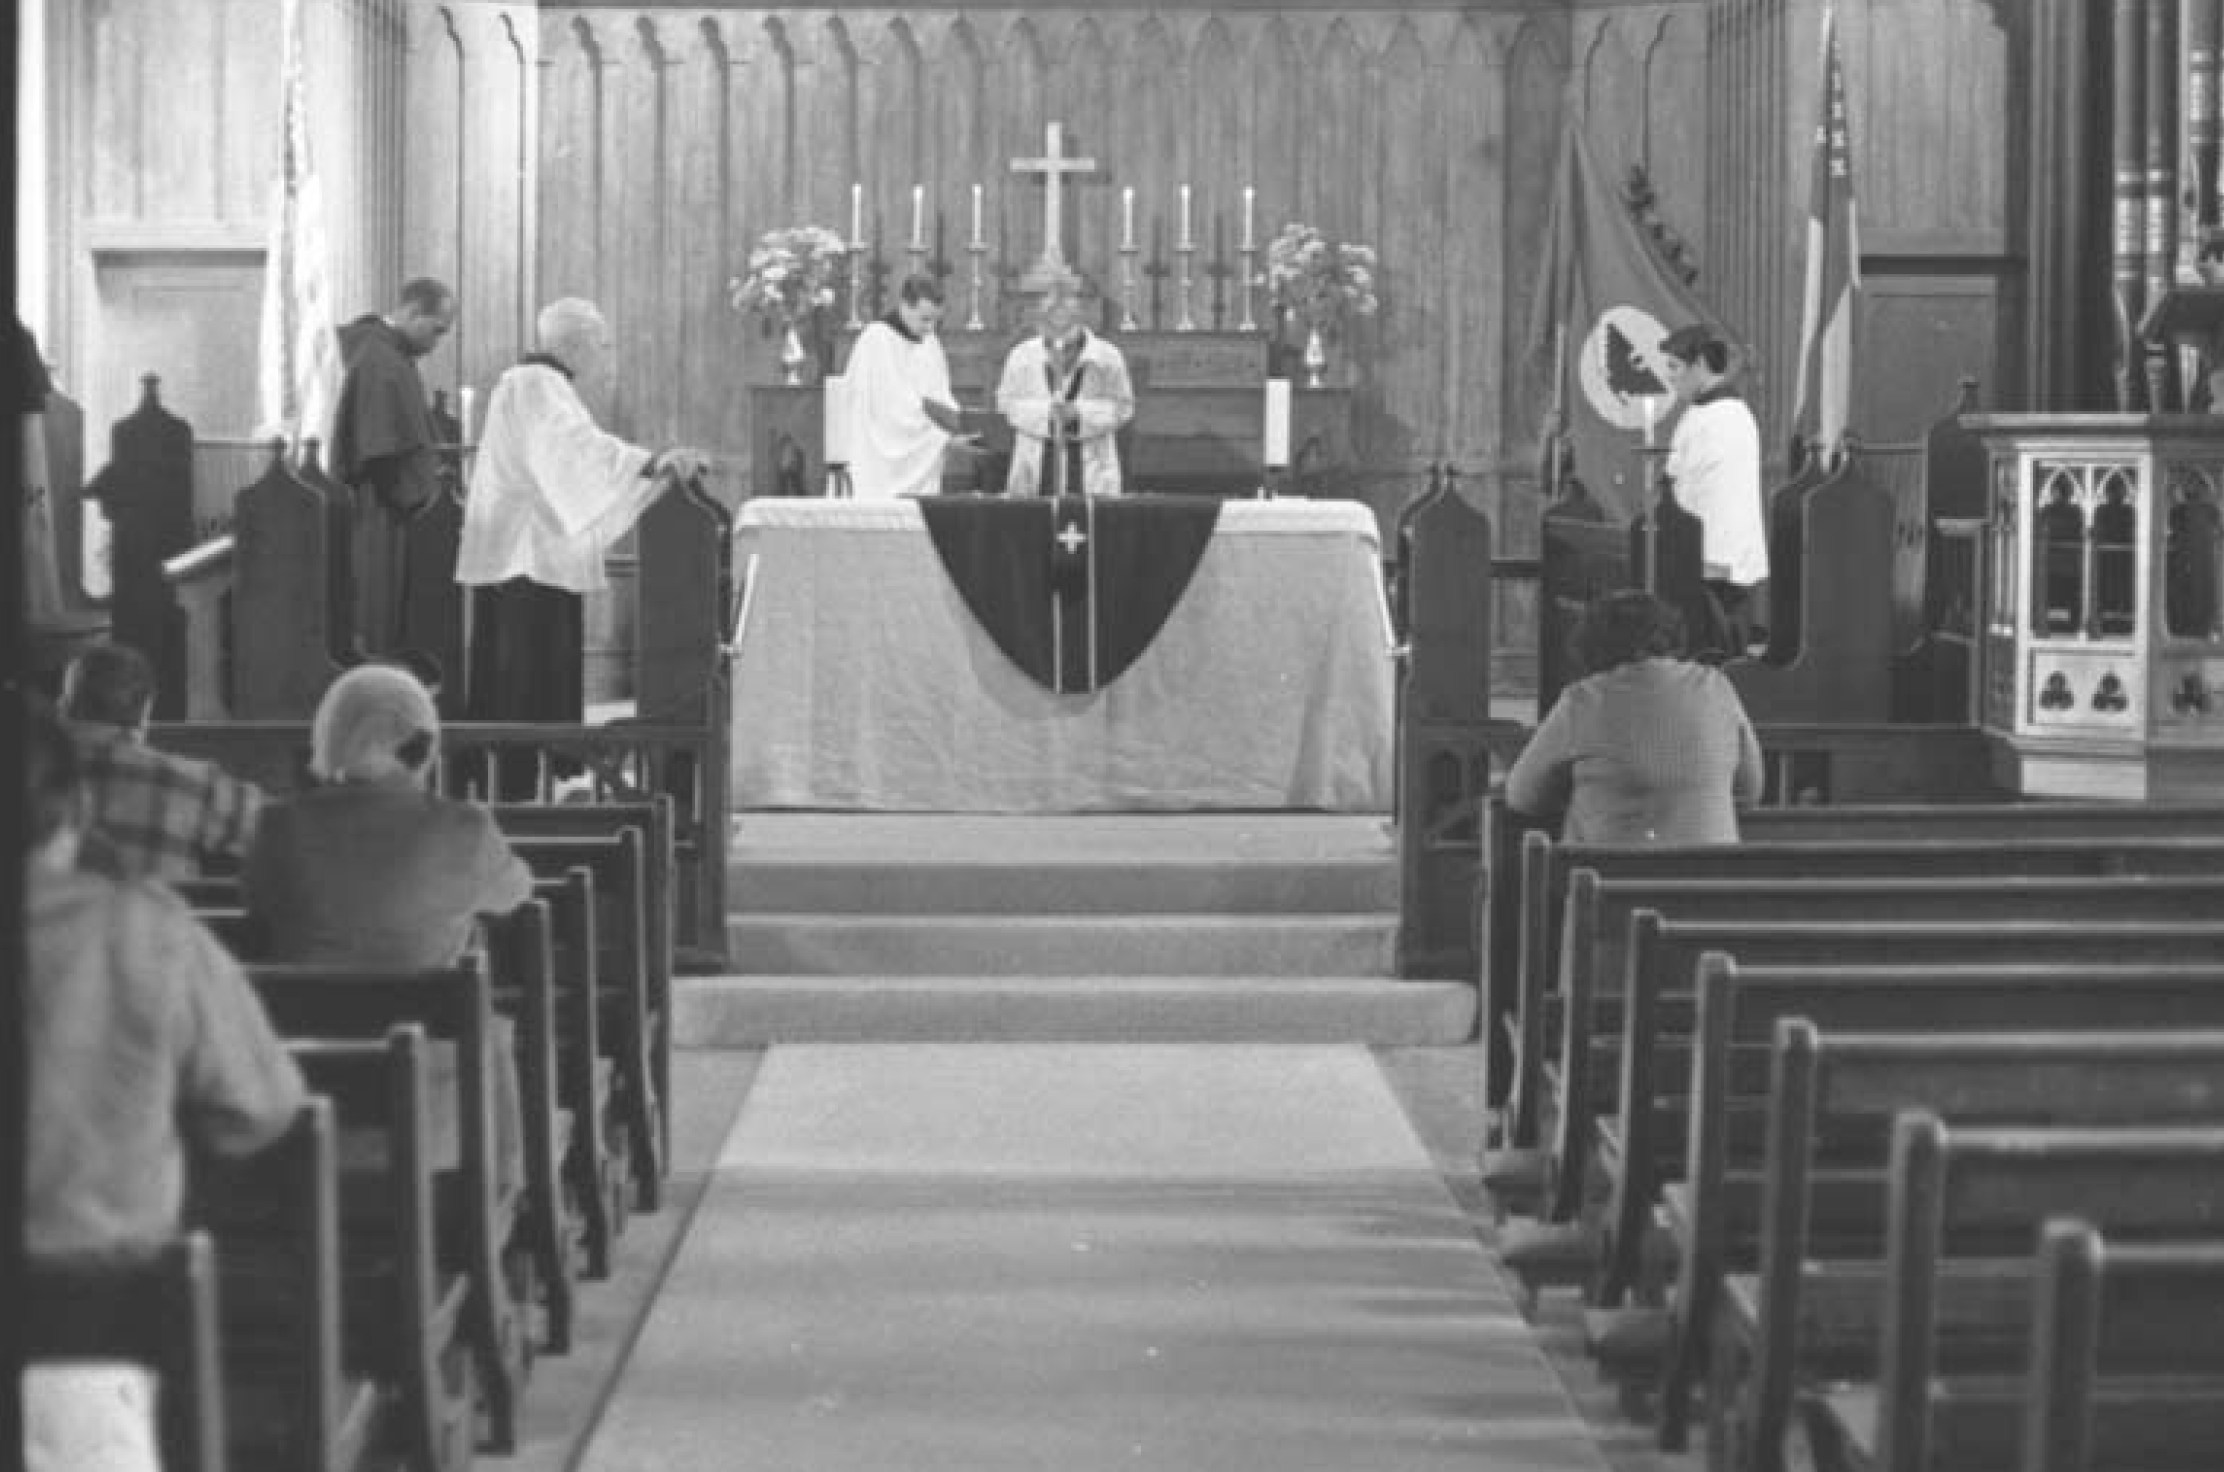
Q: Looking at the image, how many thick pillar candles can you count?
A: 2